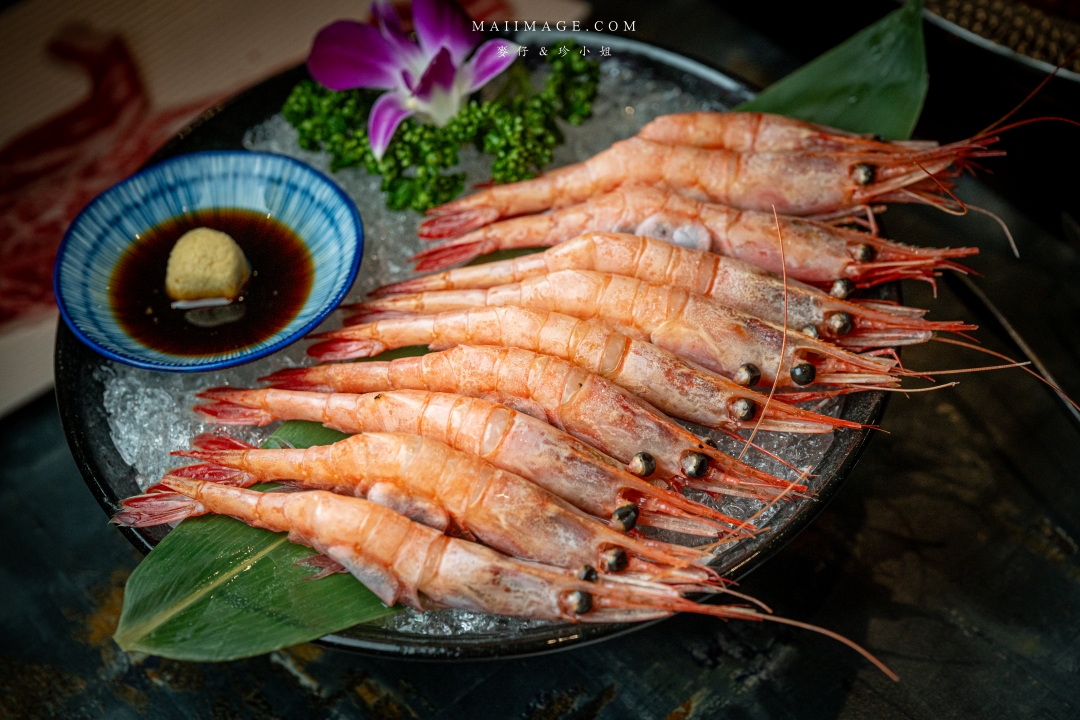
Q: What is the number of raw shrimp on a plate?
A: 10